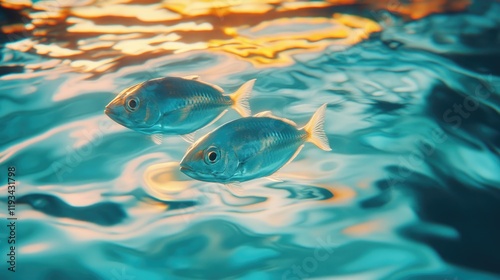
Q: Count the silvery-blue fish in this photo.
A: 2